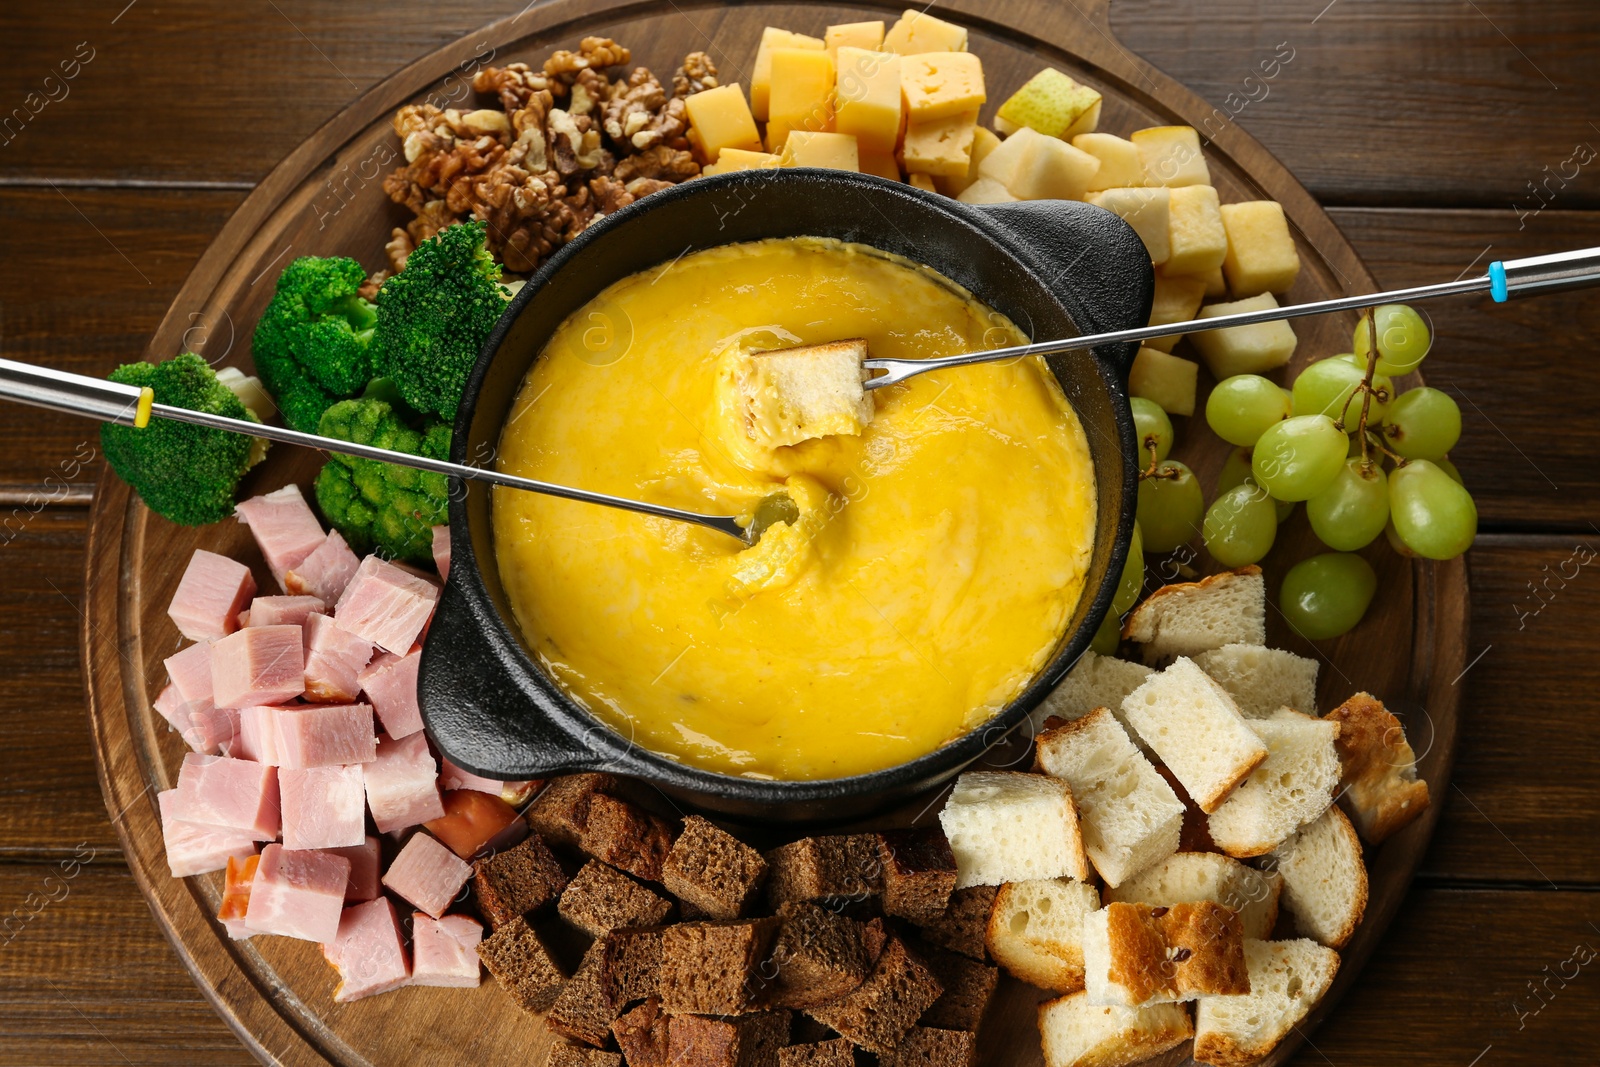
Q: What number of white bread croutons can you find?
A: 15